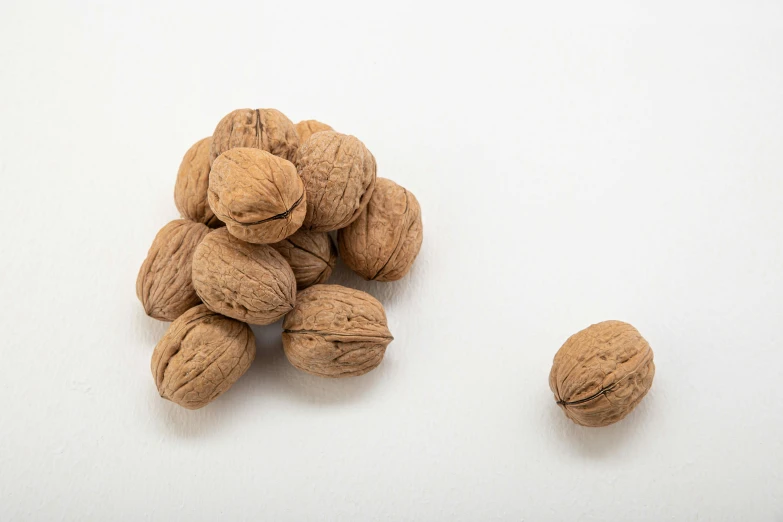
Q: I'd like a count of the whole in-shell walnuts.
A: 12